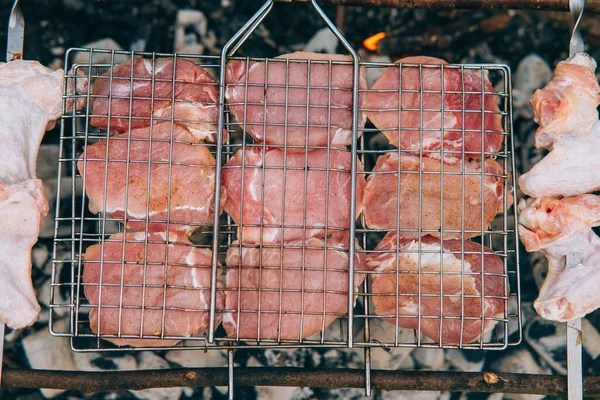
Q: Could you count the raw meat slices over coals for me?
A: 9